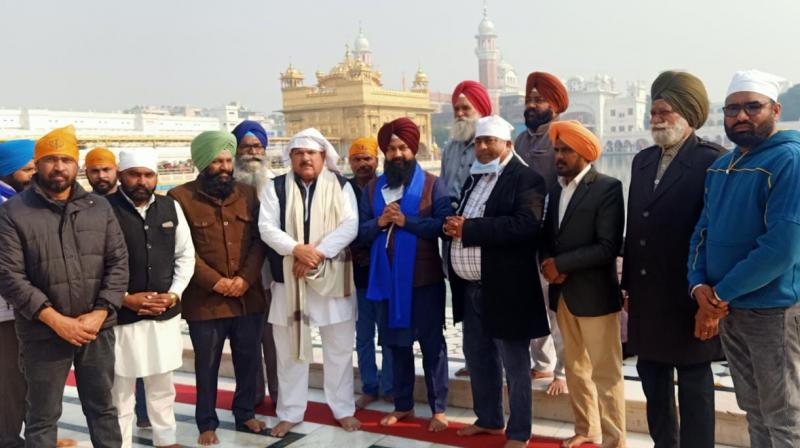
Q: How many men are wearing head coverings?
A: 15